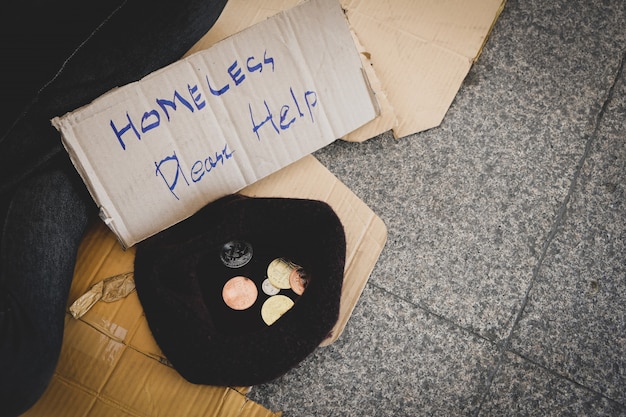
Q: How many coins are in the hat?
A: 6